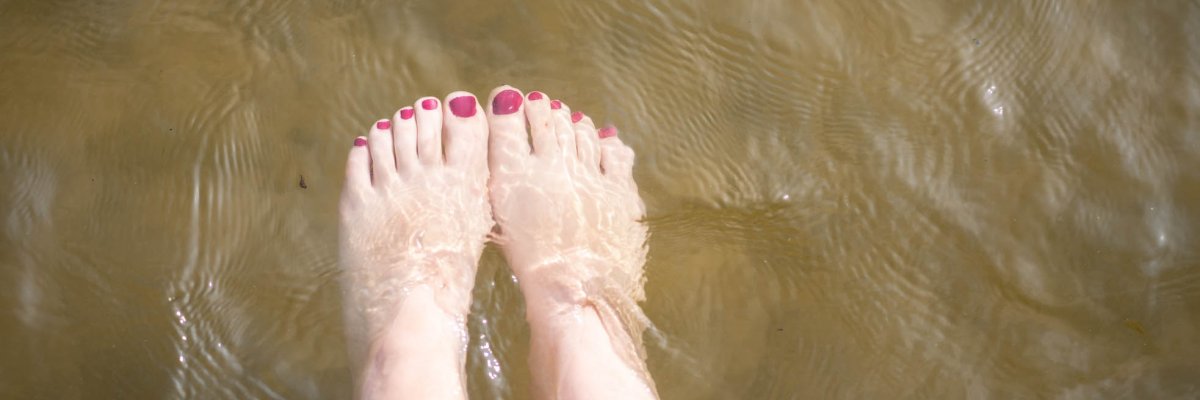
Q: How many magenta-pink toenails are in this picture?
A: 10